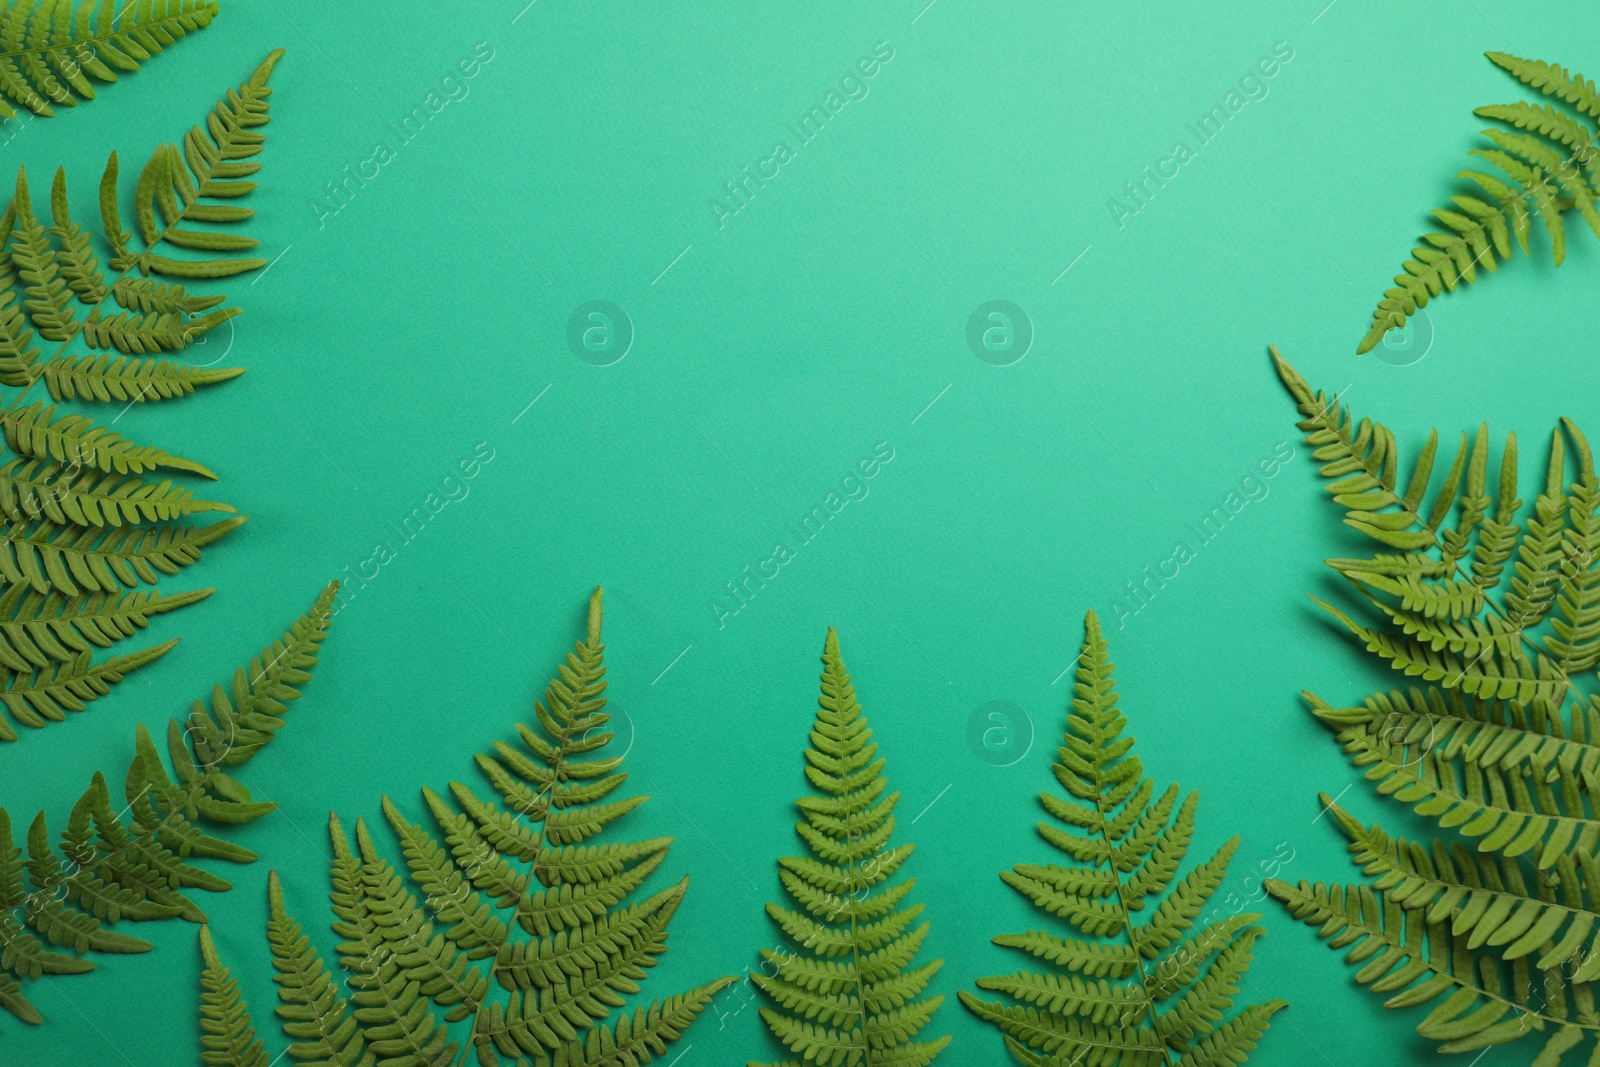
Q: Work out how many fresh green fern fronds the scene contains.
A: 8